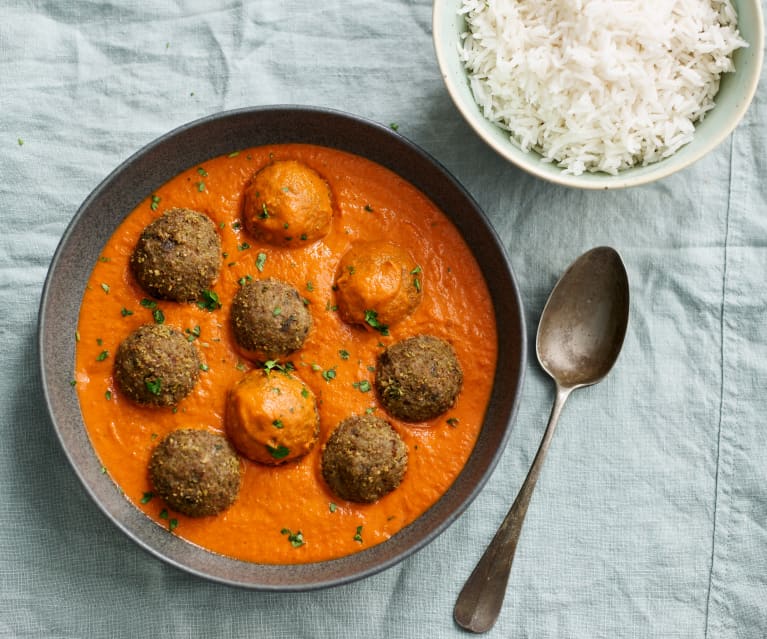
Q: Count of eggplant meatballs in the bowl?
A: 9